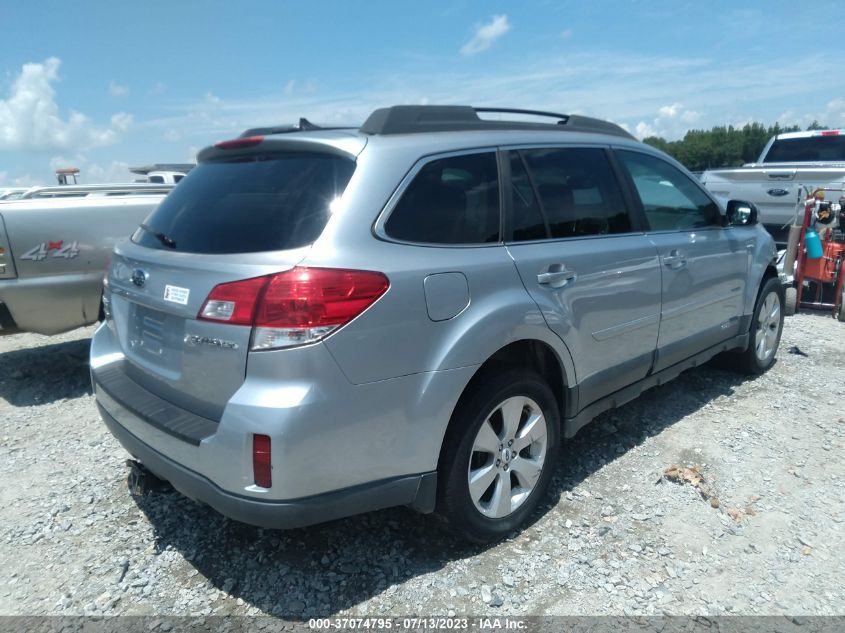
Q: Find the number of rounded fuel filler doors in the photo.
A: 1